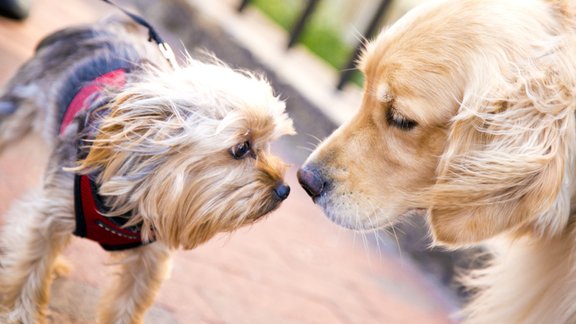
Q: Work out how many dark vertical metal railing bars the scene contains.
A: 3